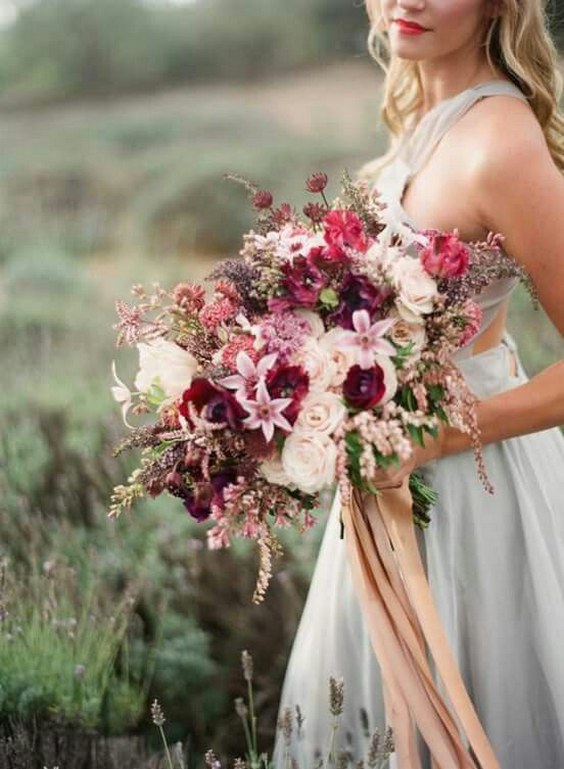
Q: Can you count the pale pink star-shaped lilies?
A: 3